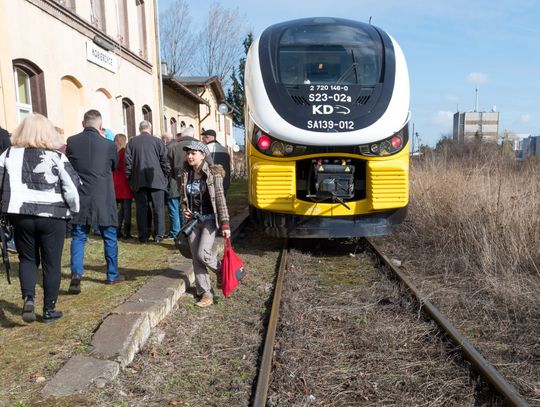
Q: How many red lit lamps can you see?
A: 2